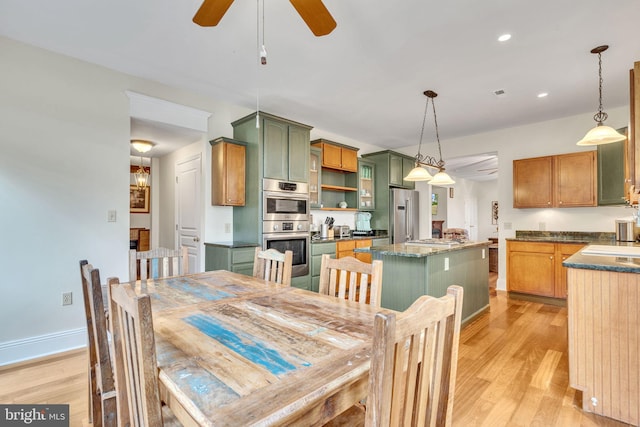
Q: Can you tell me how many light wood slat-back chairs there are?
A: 6